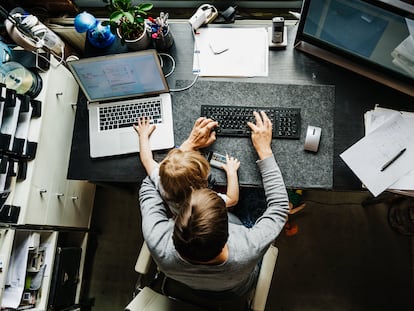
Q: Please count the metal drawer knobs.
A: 5